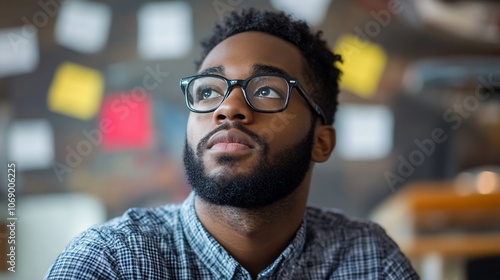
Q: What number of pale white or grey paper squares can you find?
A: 6